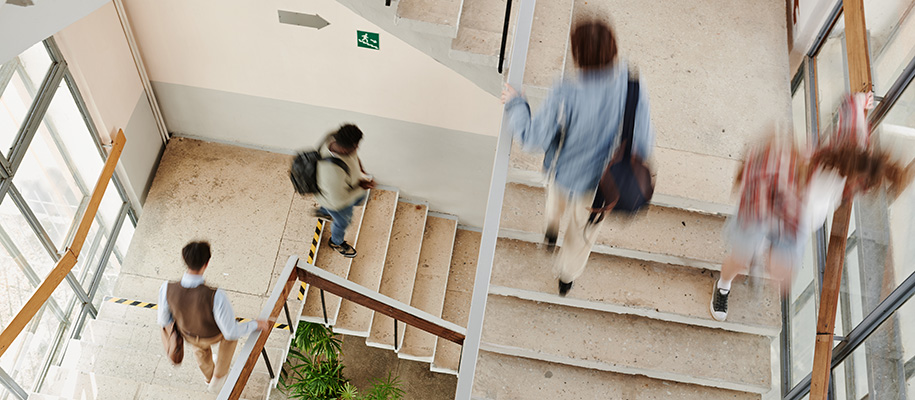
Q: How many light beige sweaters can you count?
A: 1